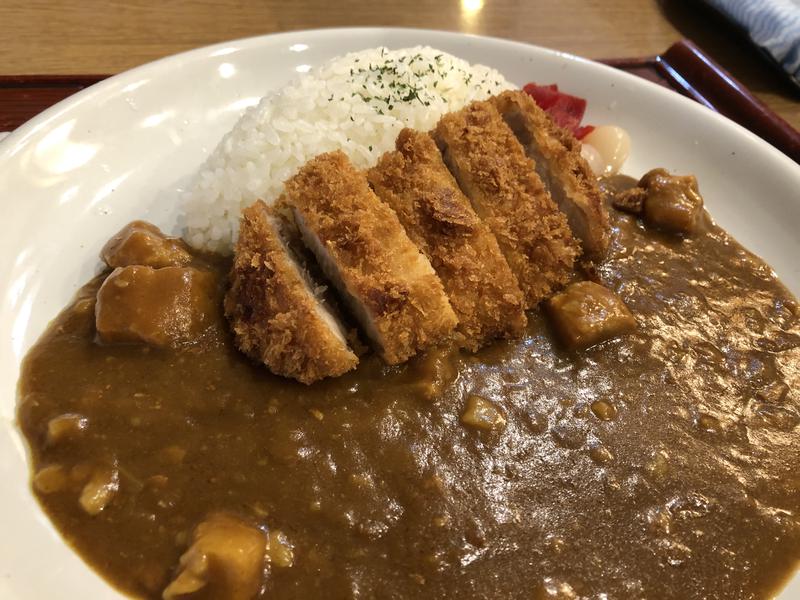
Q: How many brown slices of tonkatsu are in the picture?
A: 5